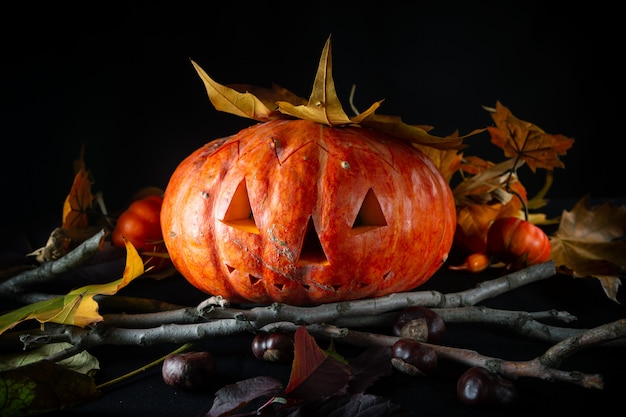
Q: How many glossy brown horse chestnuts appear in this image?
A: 5